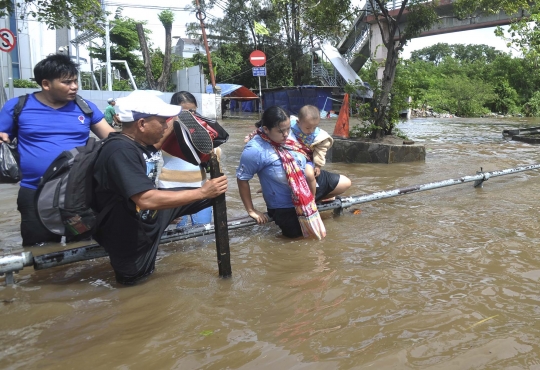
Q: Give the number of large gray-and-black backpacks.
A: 1